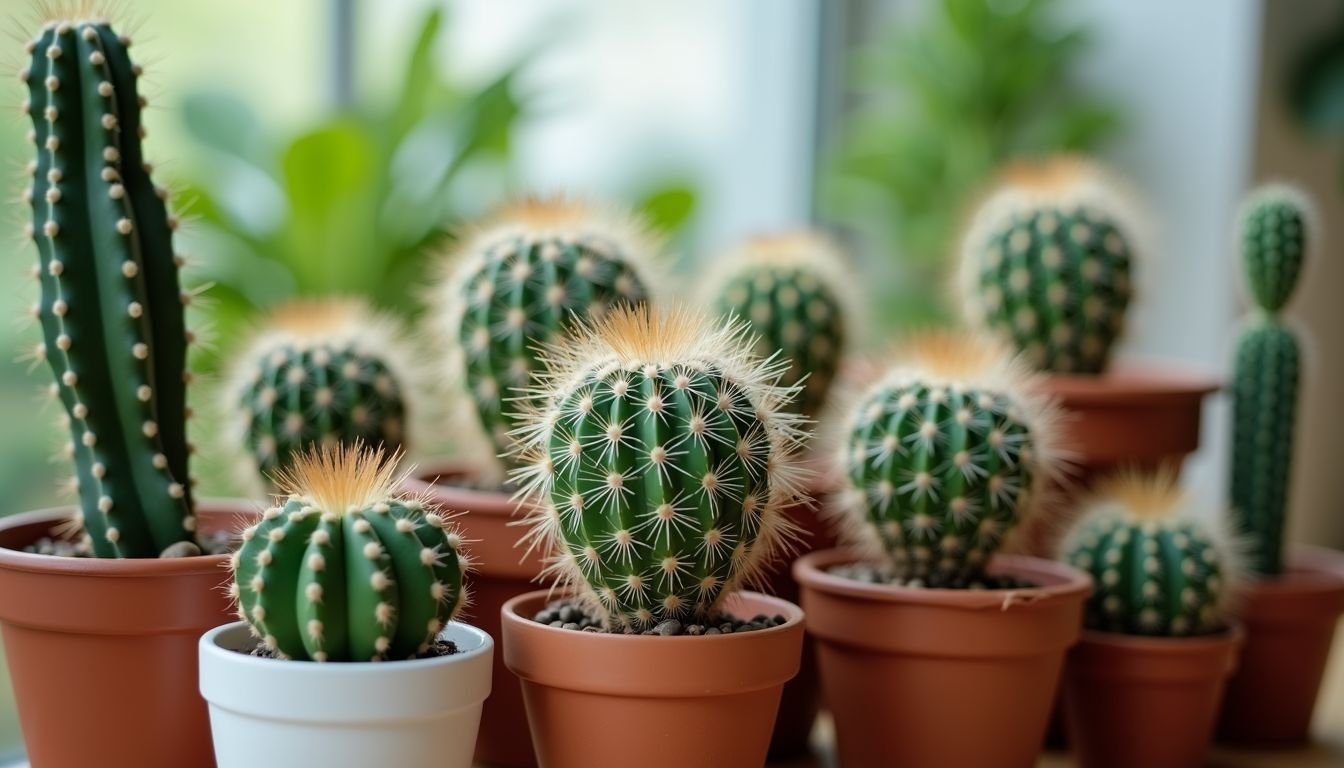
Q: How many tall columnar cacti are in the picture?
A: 2